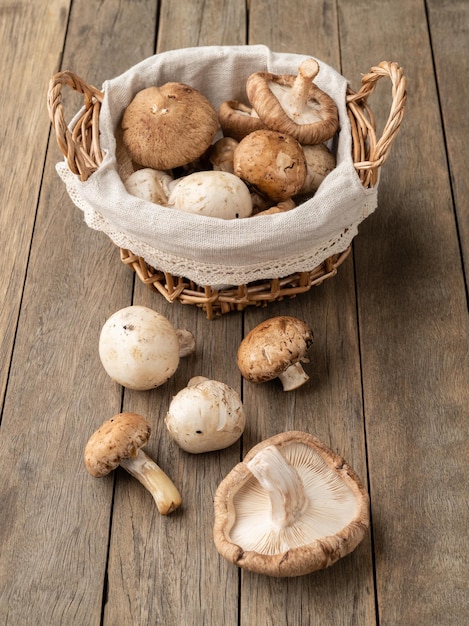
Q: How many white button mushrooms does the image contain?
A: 4